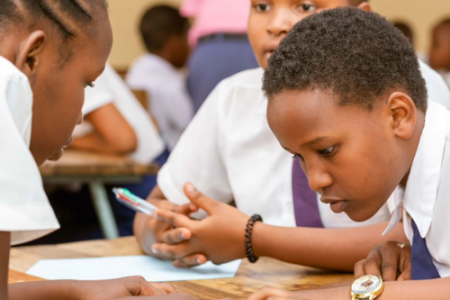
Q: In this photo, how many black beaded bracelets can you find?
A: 1